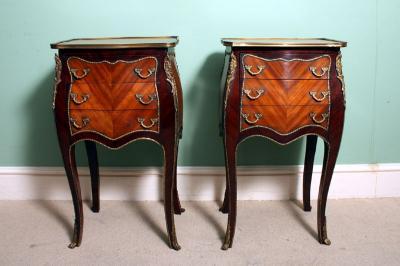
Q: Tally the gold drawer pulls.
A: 12